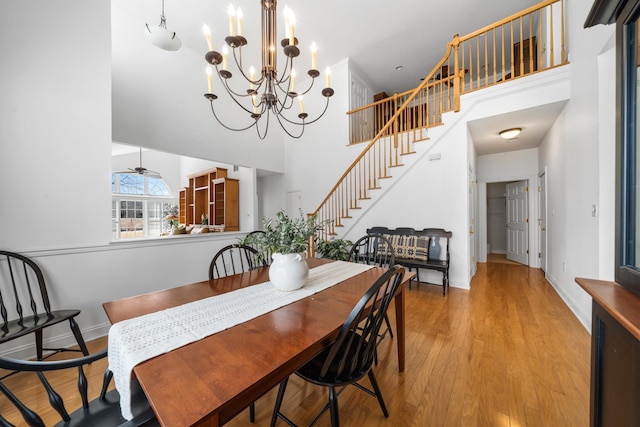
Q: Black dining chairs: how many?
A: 6